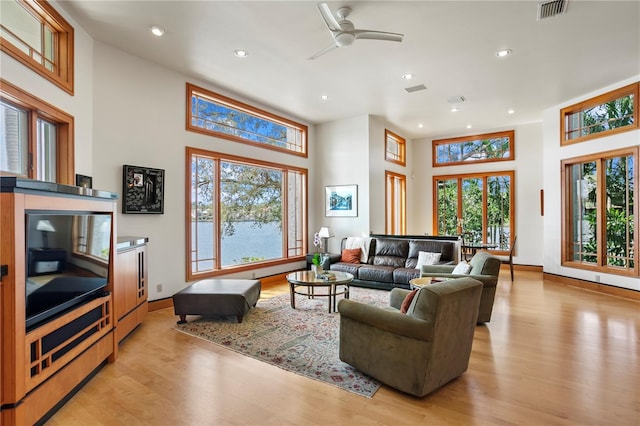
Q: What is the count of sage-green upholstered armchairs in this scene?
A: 2